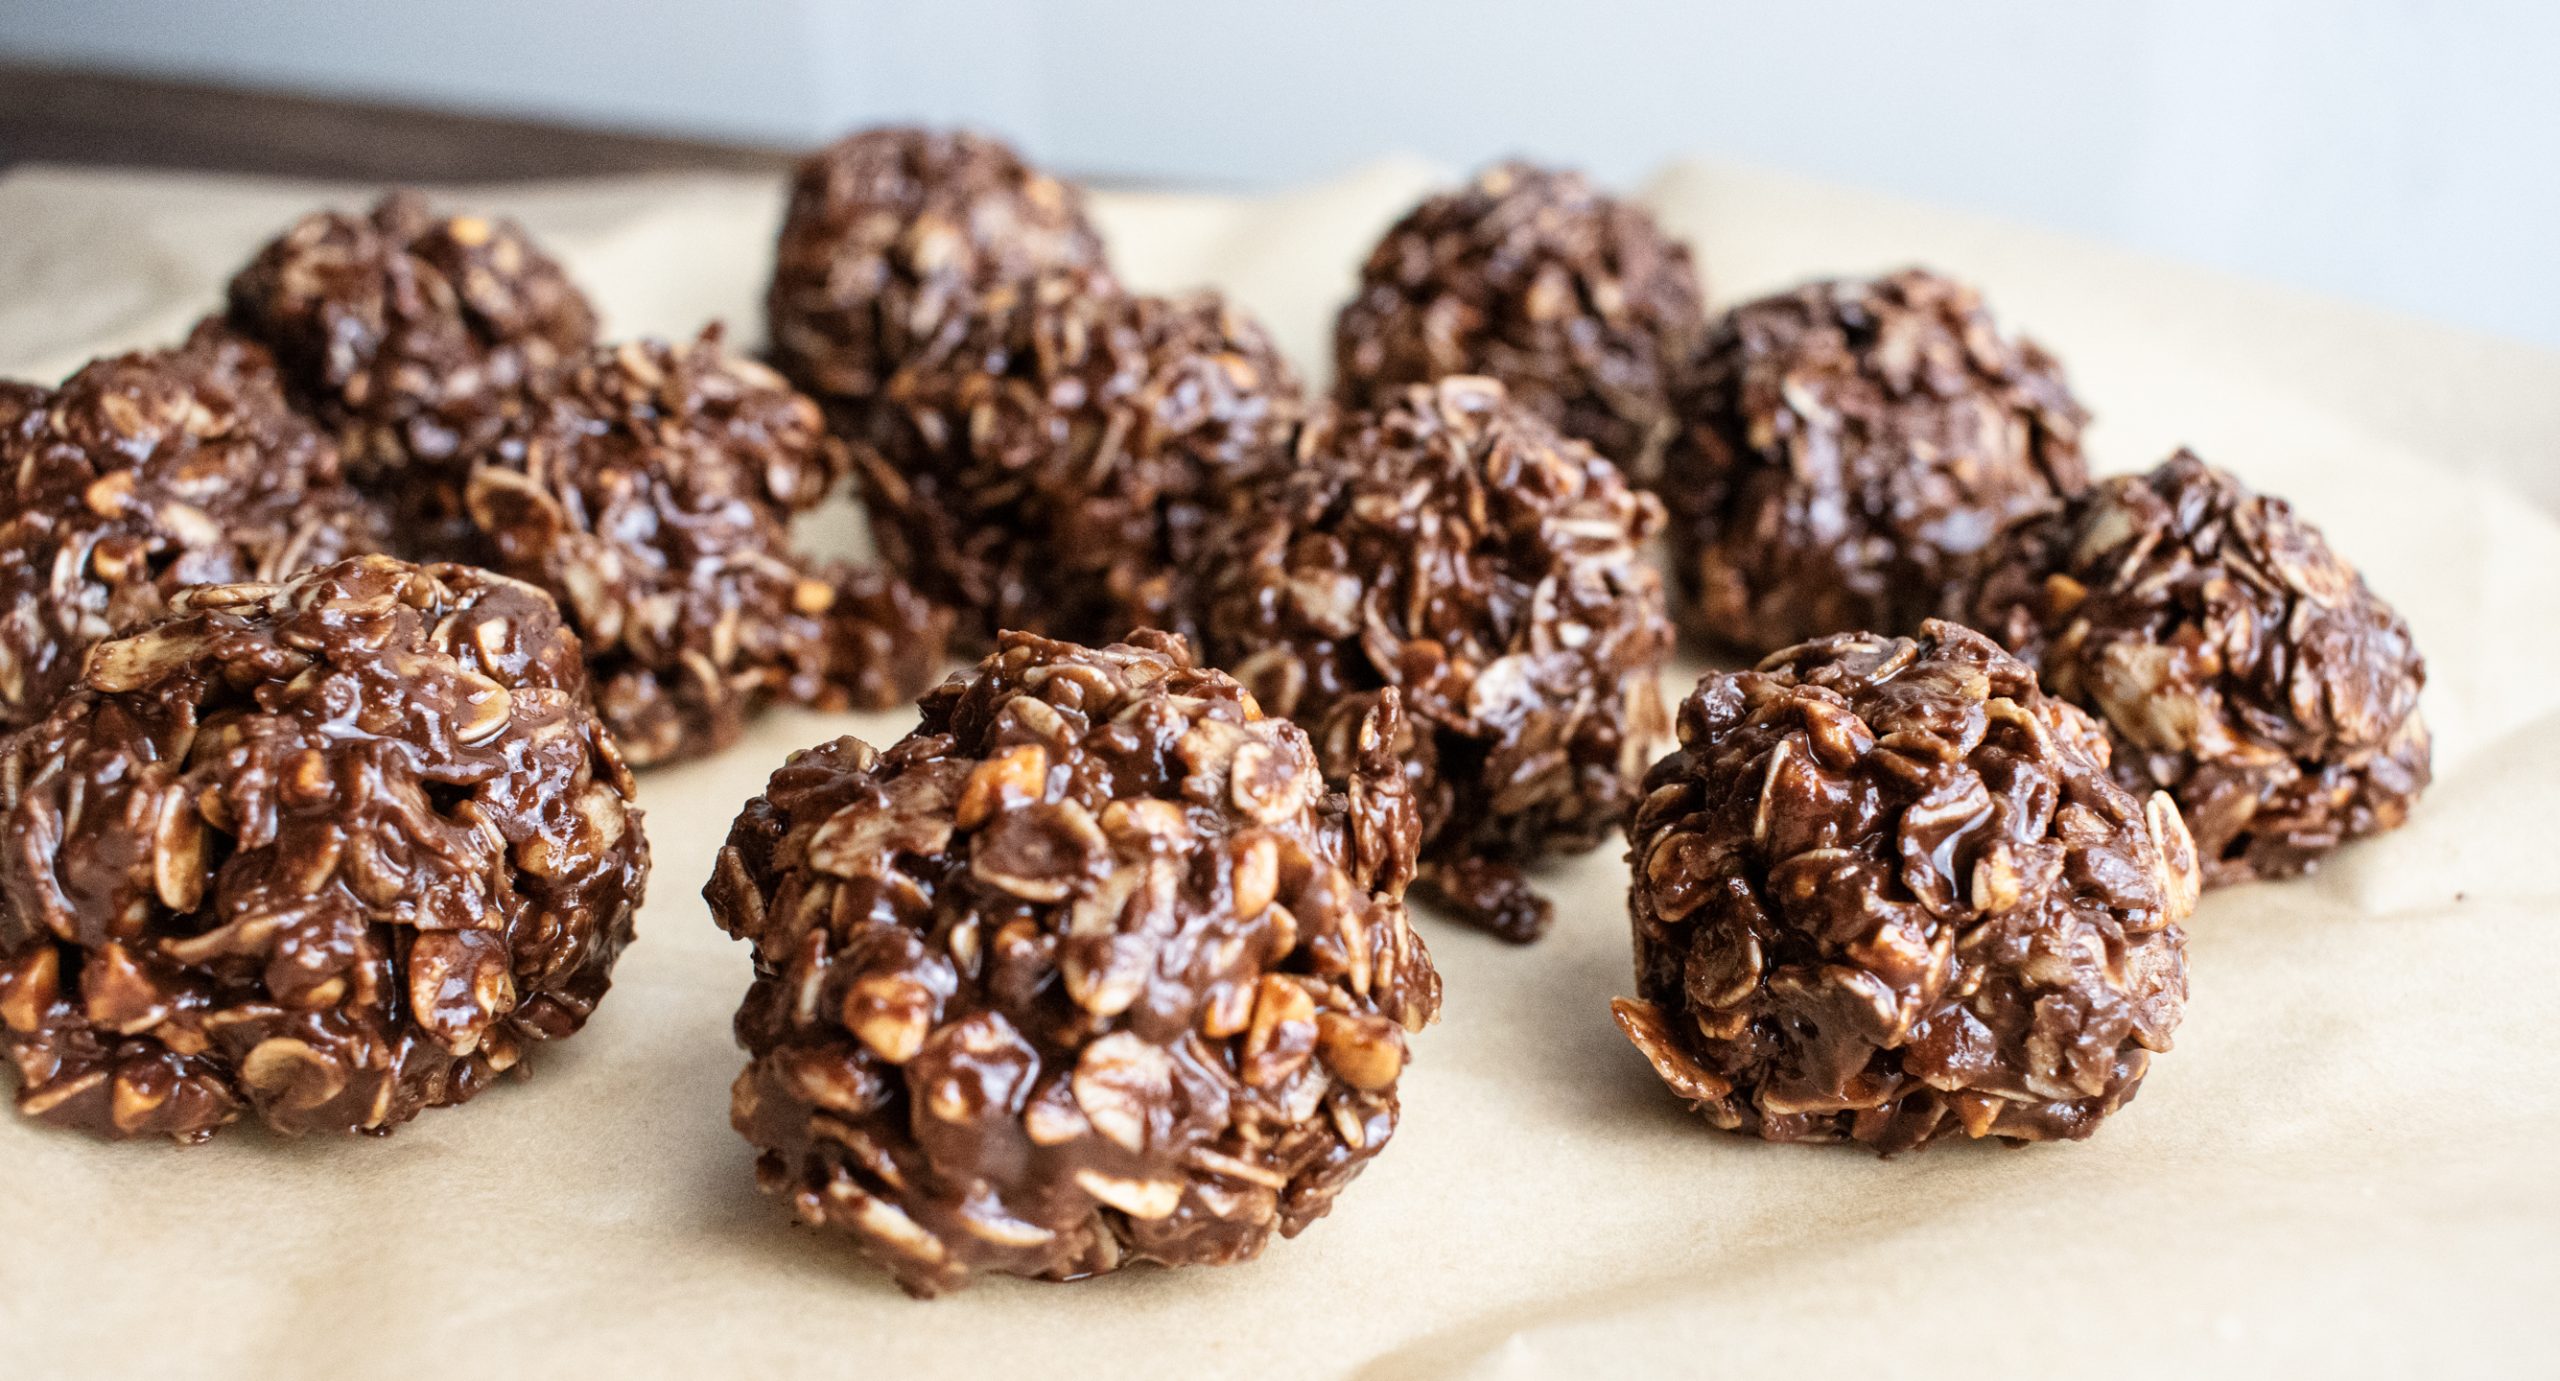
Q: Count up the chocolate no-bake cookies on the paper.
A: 12